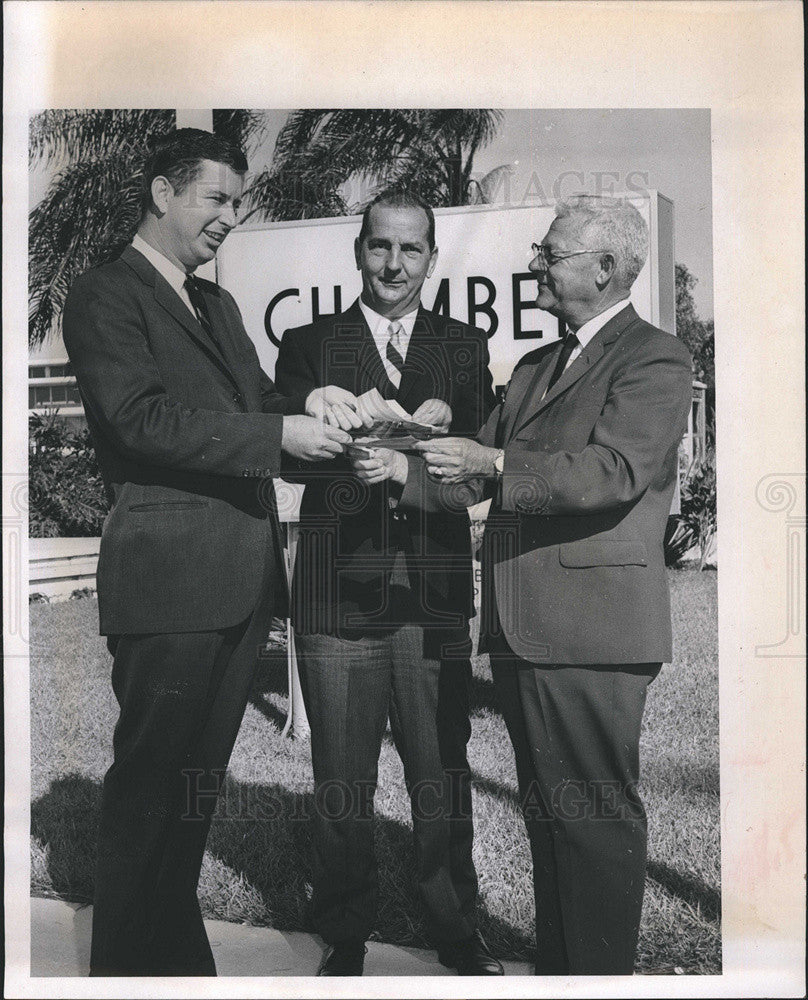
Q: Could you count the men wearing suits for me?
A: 3